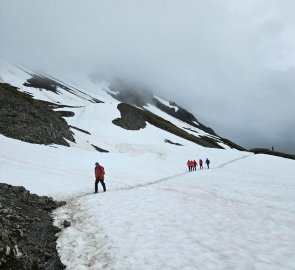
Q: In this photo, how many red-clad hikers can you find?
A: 5